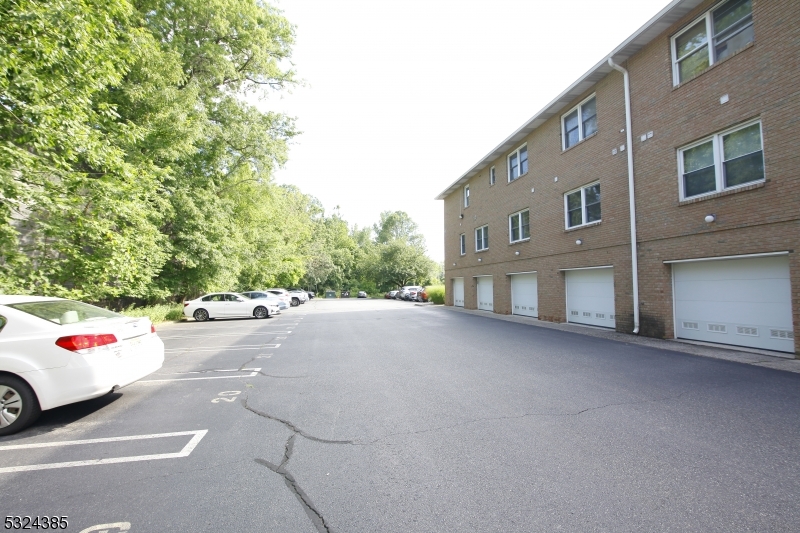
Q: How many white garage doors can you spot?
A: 5